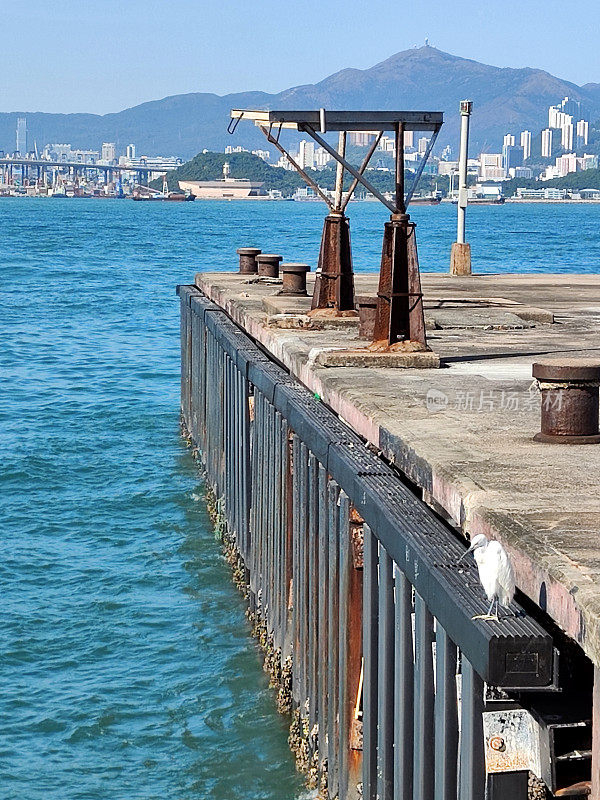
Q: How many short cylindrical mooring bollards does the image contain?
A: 5